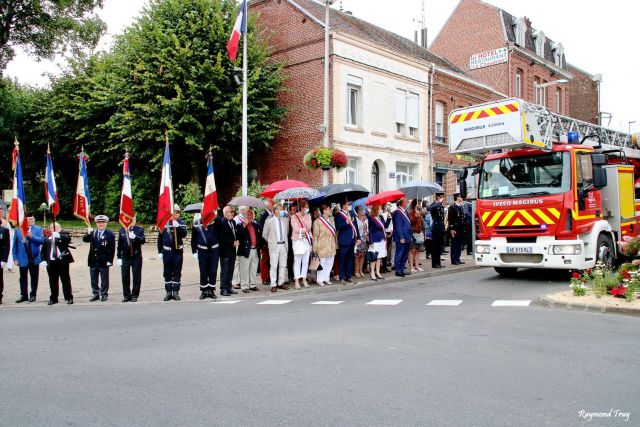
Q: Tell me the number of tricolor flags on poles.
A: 7